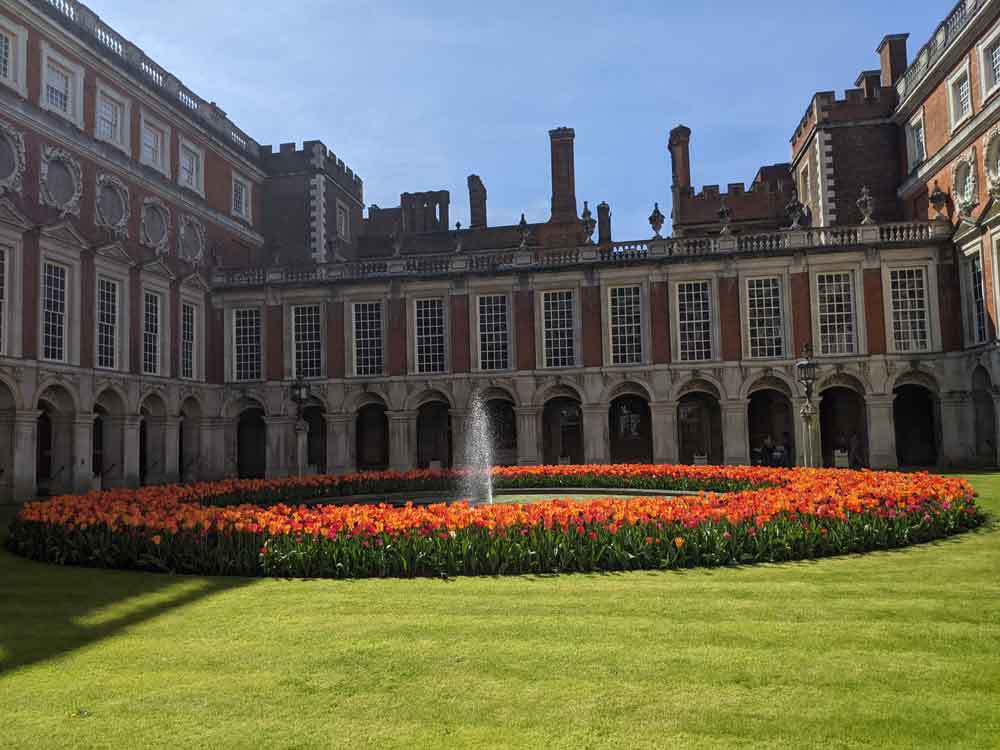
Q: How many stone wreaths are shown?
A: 7